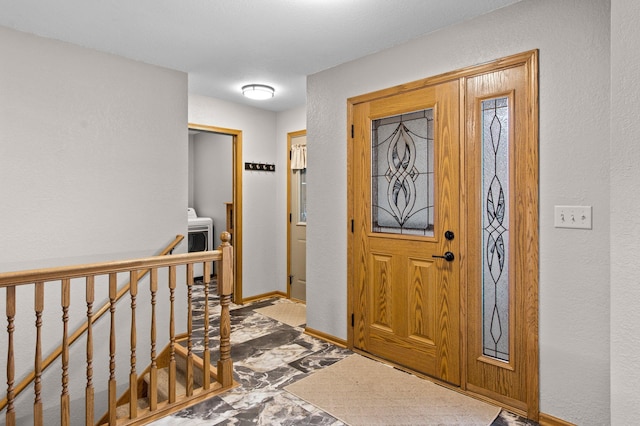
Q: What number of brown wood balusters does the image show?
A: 10